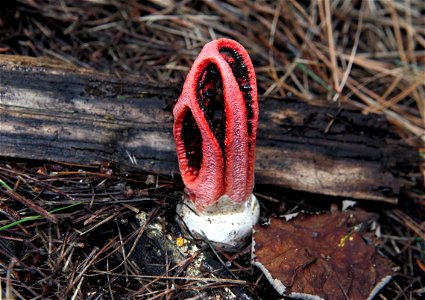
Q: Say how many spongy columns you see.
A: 4